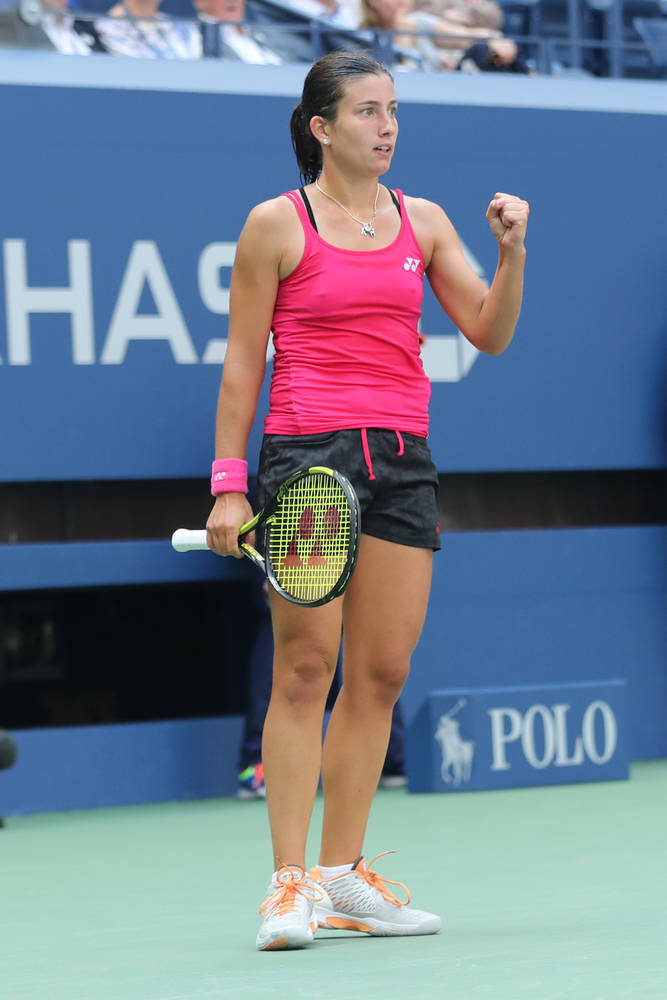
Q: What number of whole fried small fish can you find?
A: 0